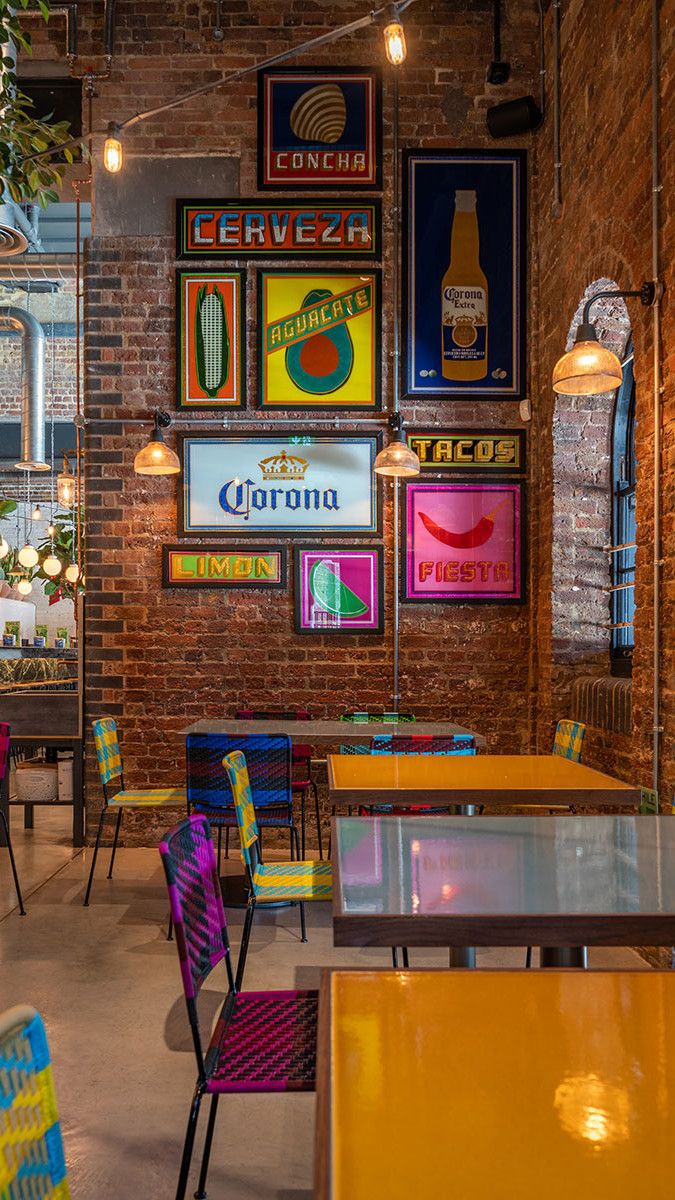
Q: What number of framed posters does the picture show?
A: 10